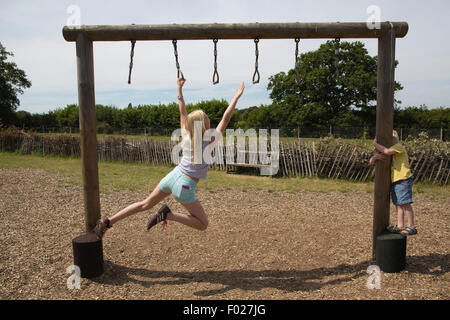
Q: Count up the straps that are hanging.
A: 6